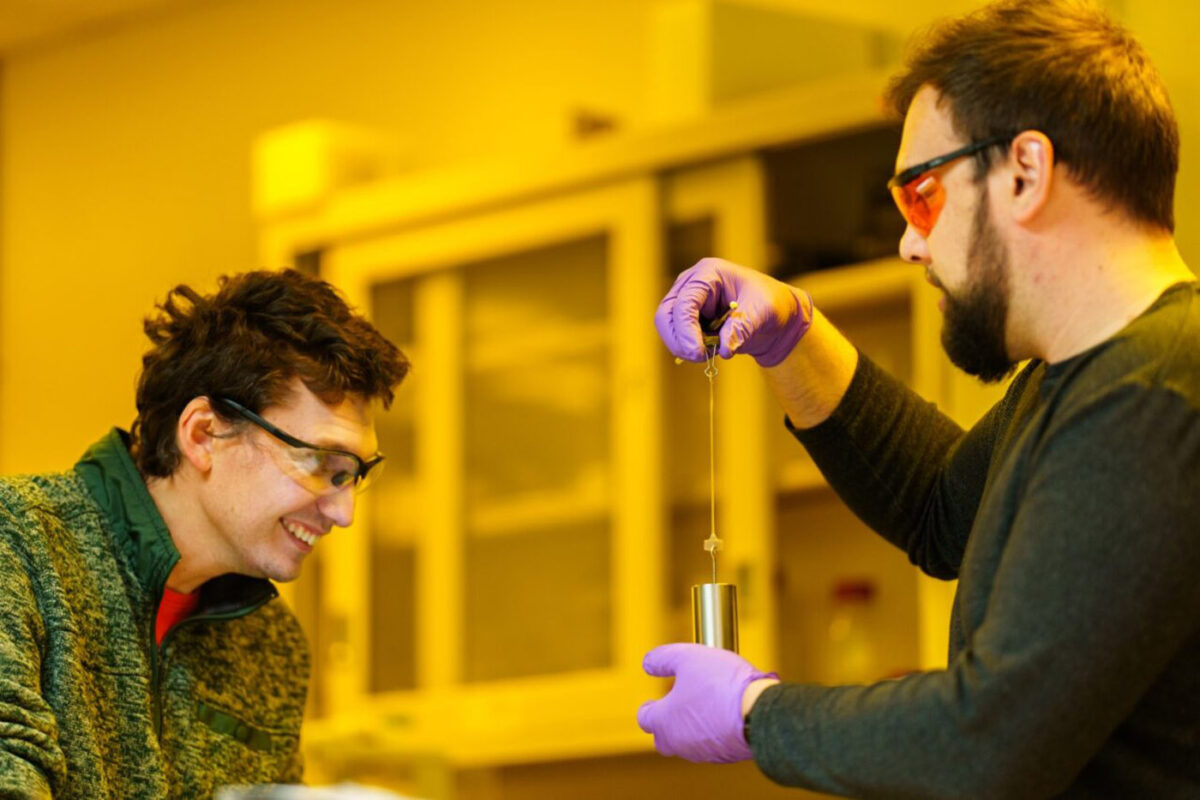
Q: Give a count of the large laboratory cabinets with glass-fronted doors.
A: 1